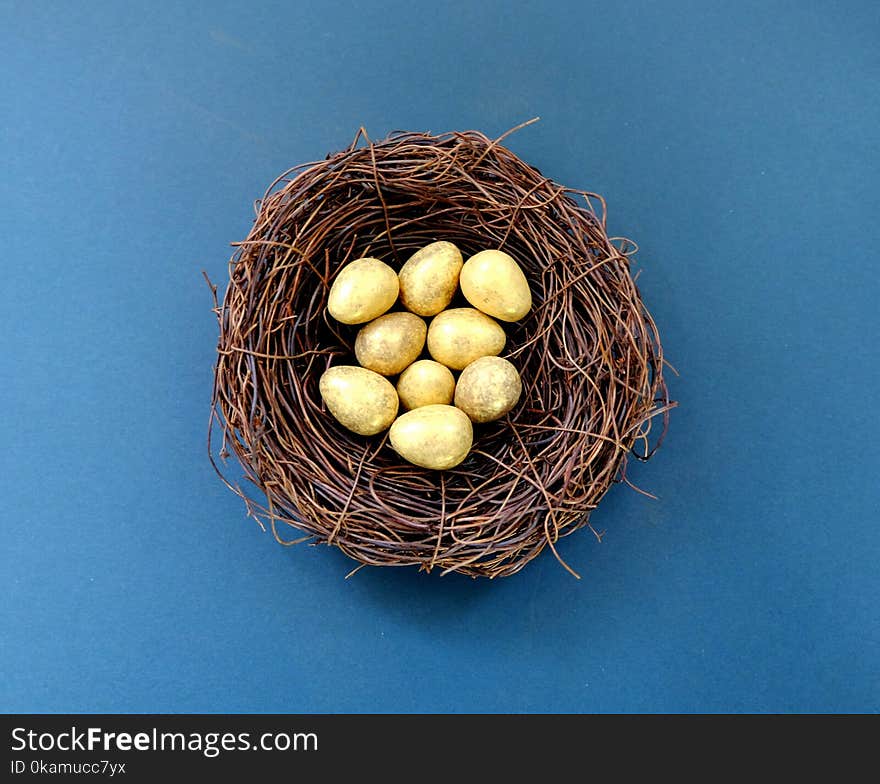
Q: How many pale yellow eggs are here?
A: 9